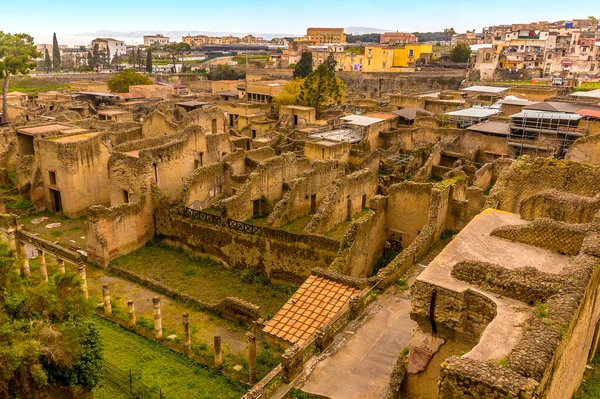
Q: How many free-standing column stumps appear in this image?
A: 6